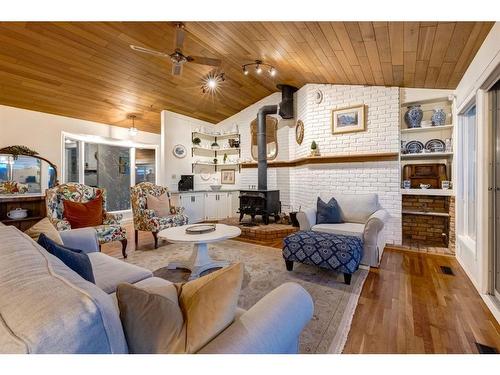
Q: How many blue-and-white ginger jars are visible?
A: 2